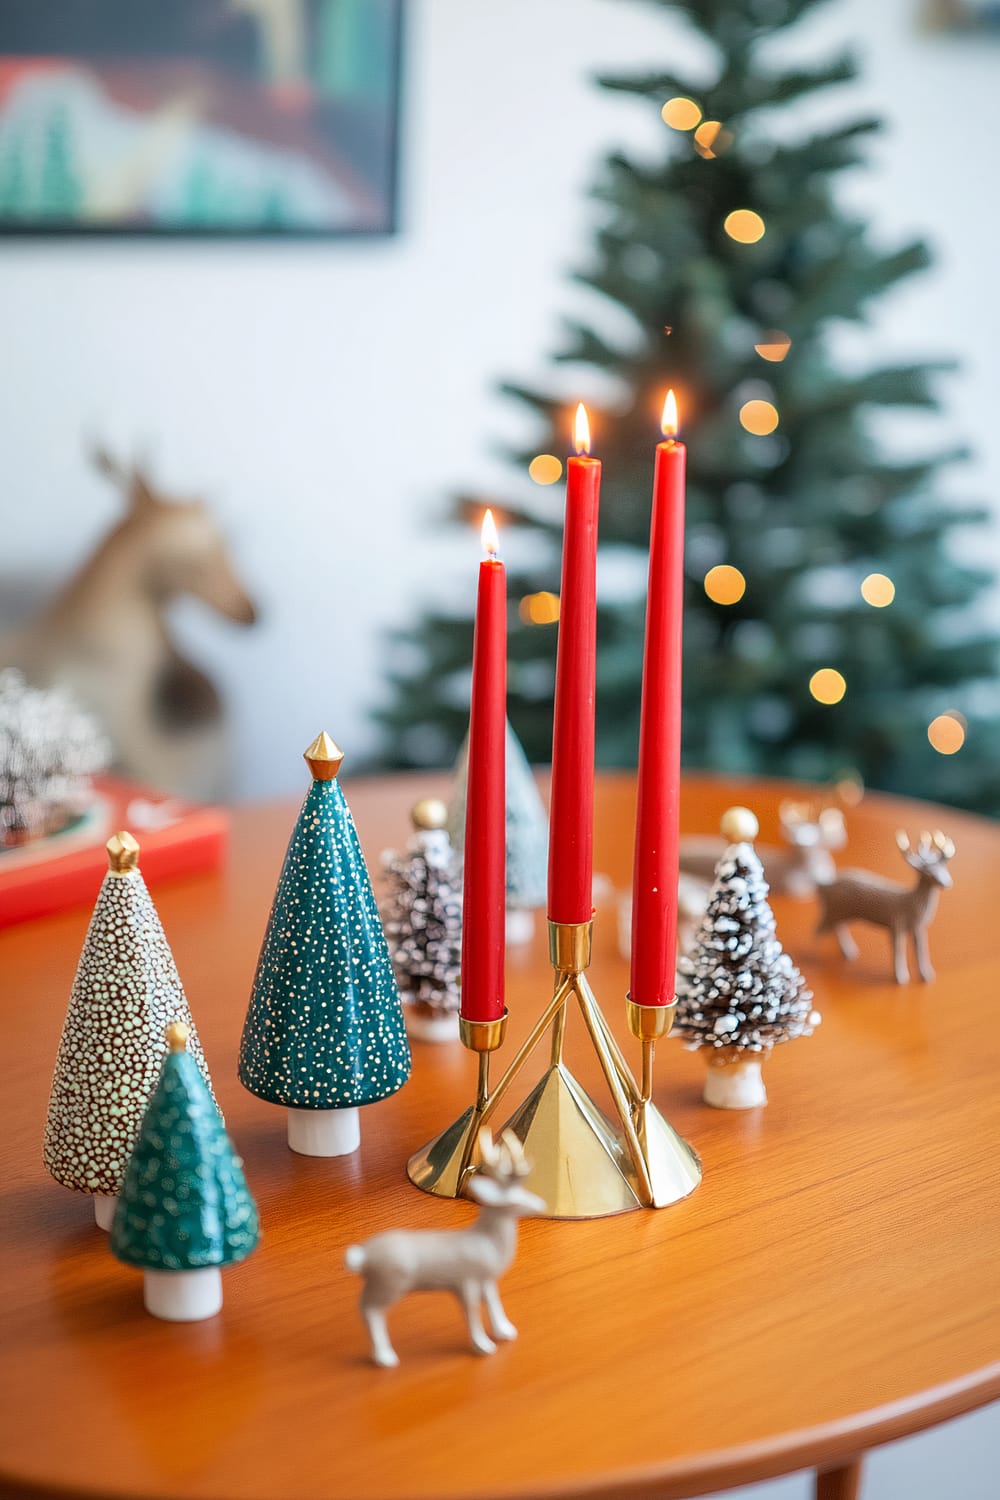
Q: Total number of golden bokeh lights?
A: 11